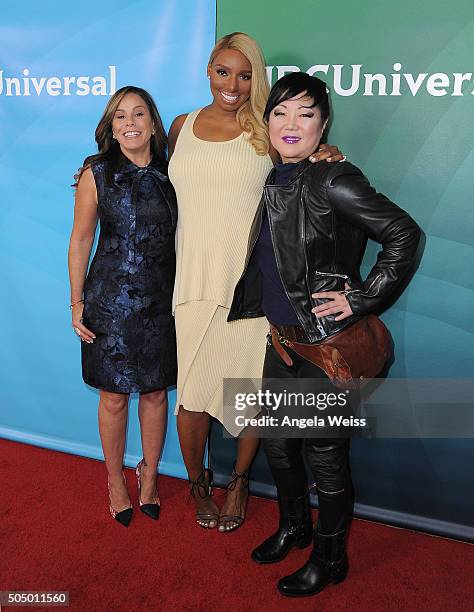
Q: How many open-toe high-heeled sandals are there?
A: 2